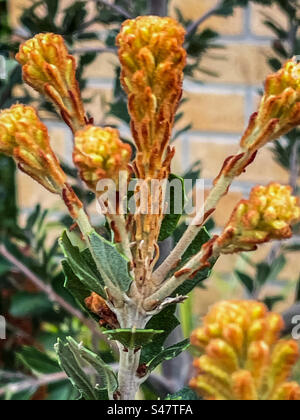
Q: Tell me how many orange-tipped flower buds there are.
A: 7